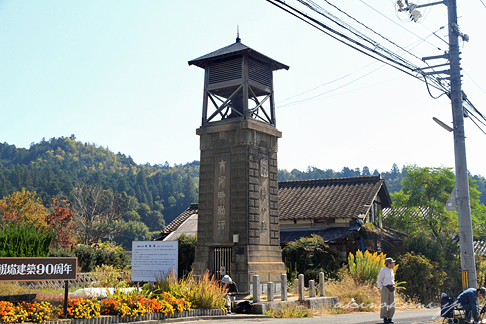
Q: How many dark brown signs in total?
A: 1